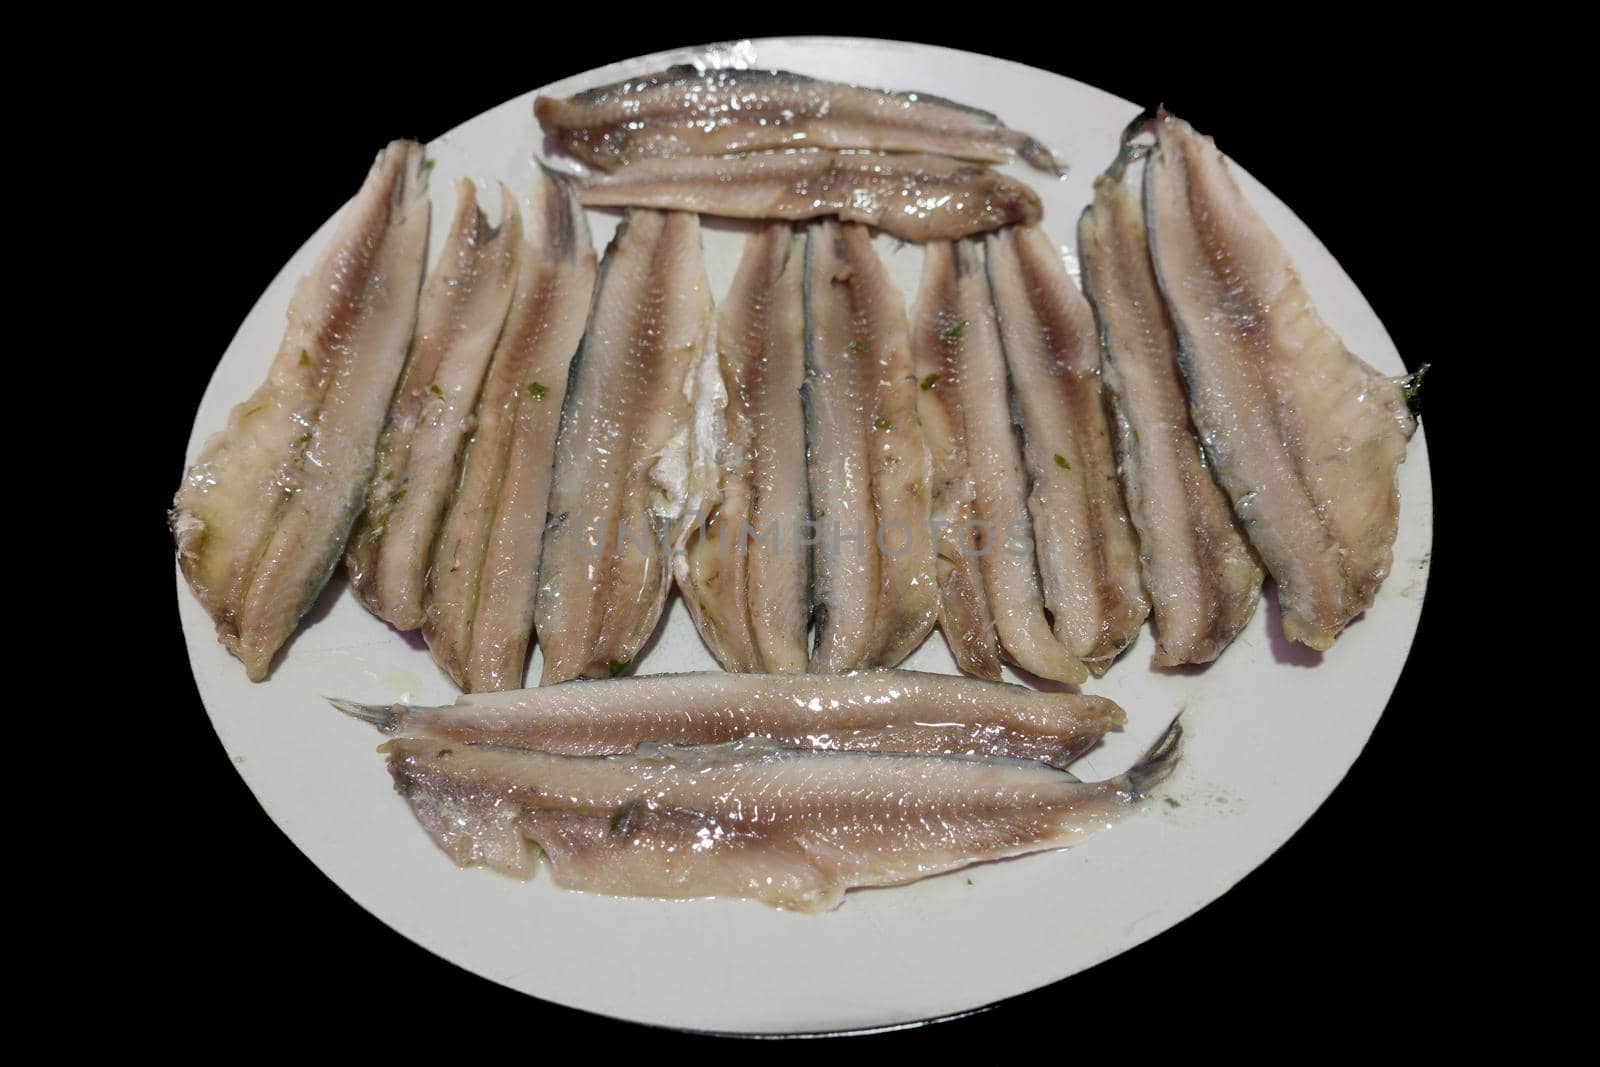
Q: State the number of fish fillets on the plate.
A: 14